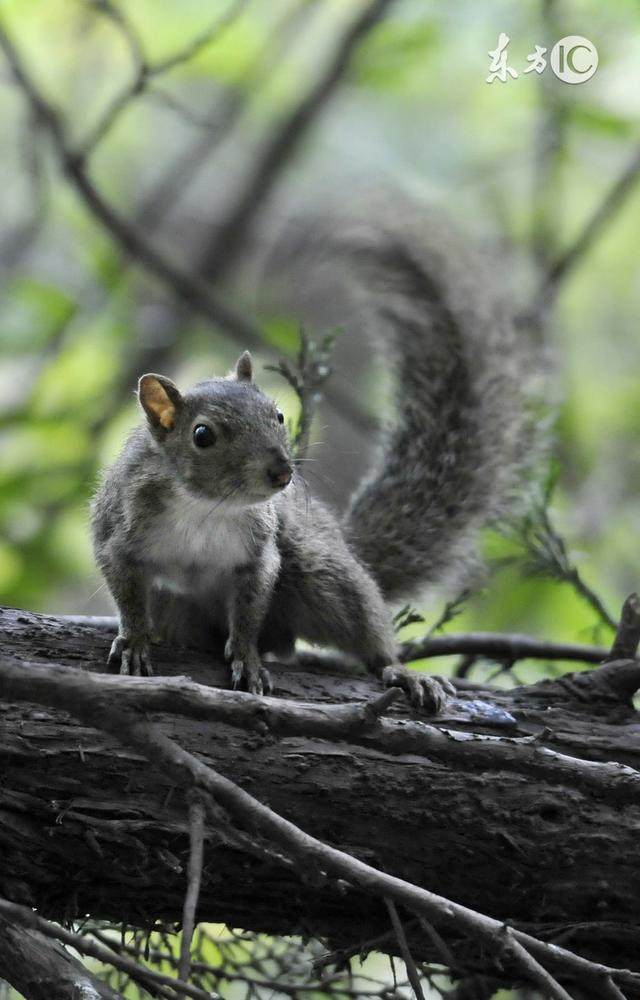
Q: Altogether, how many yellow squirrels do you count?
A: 0